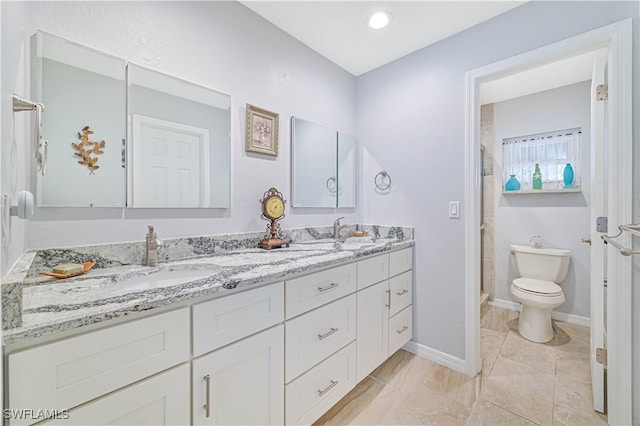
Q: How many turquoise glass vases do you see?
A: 2